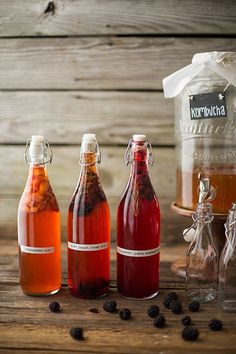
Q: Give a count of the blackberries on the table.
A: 12